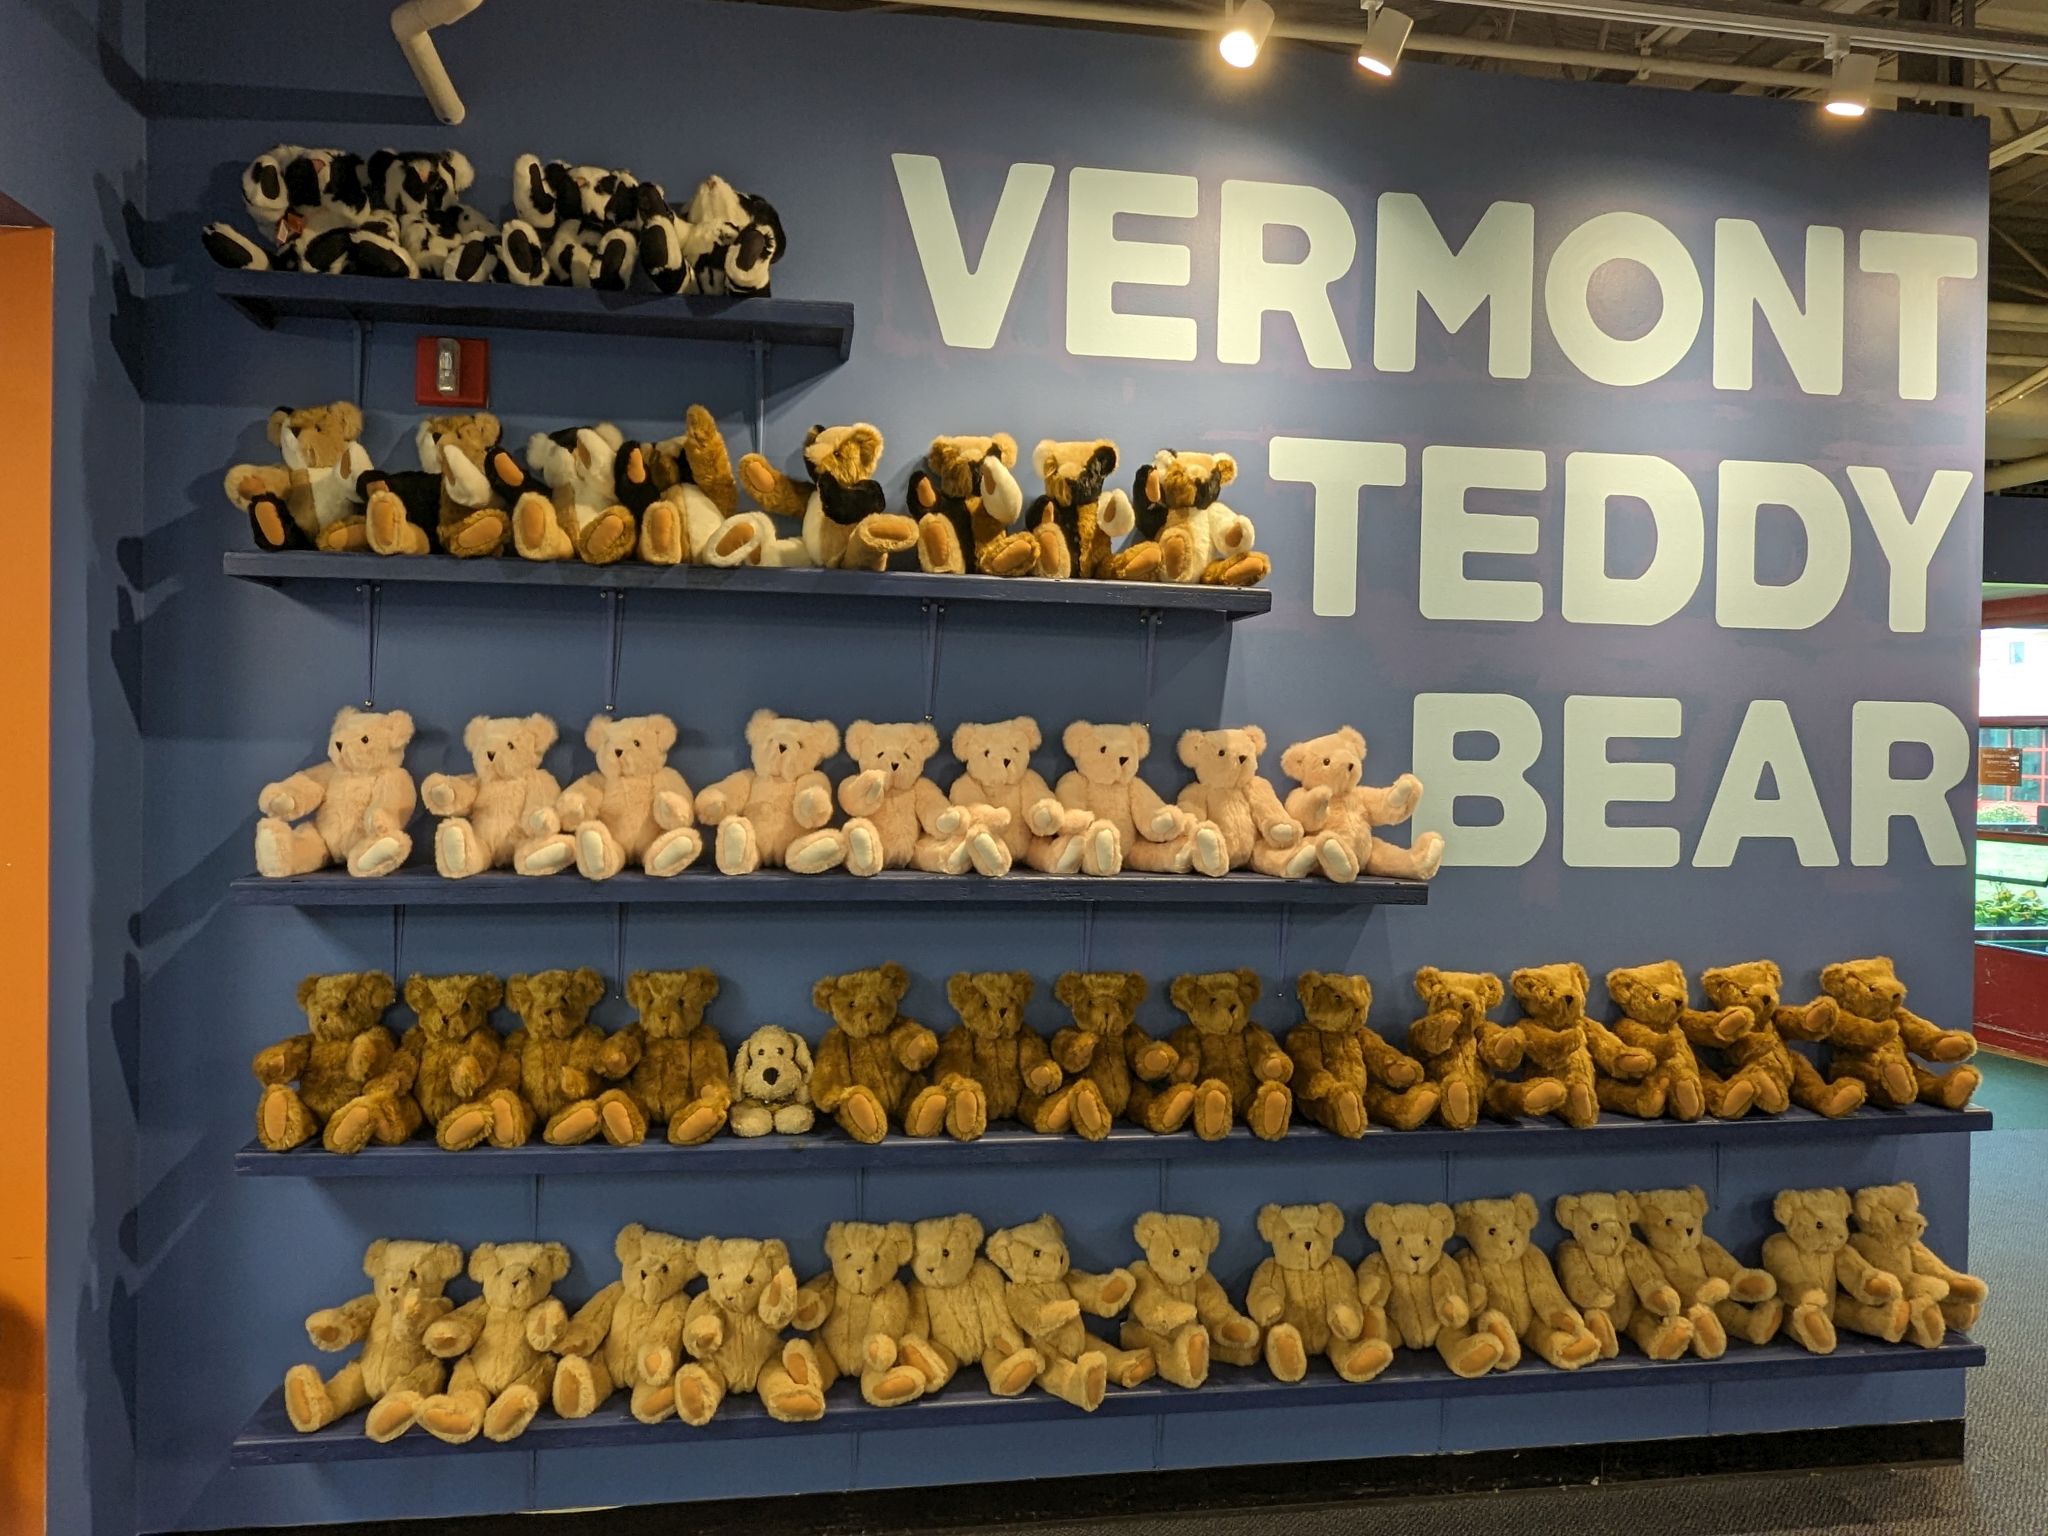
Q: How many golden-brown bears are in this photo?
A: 14